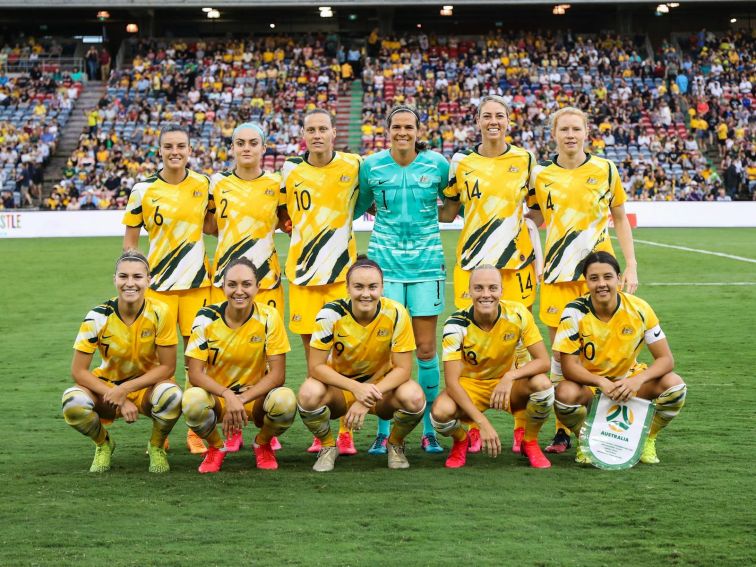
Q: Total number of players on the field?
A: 11